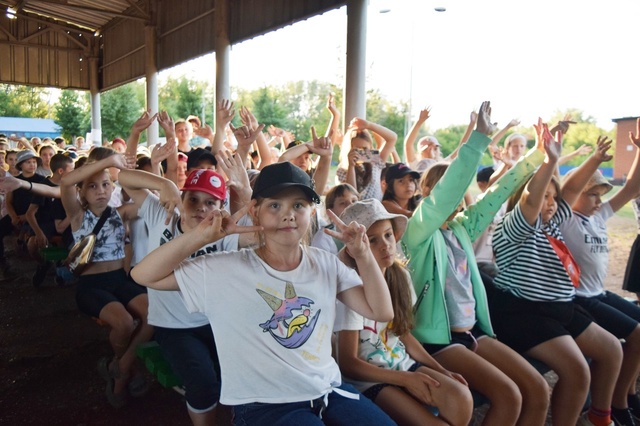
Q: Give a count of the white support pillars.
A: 4